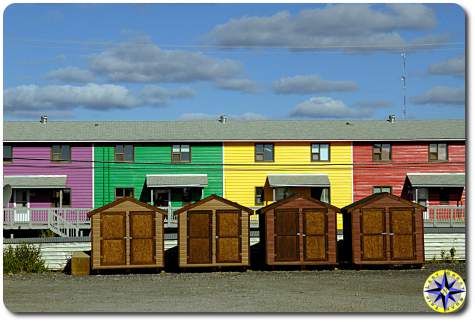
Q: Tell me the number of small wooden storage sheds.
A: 4